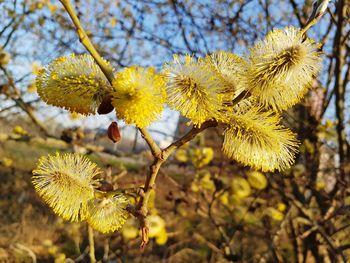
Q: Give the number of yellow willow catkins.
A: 8